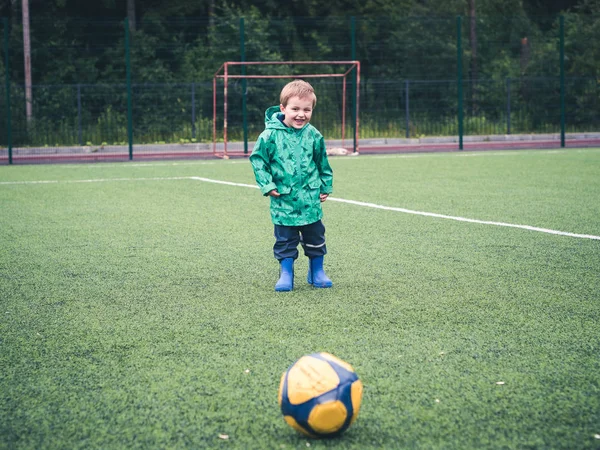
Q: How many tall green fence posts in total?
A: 6